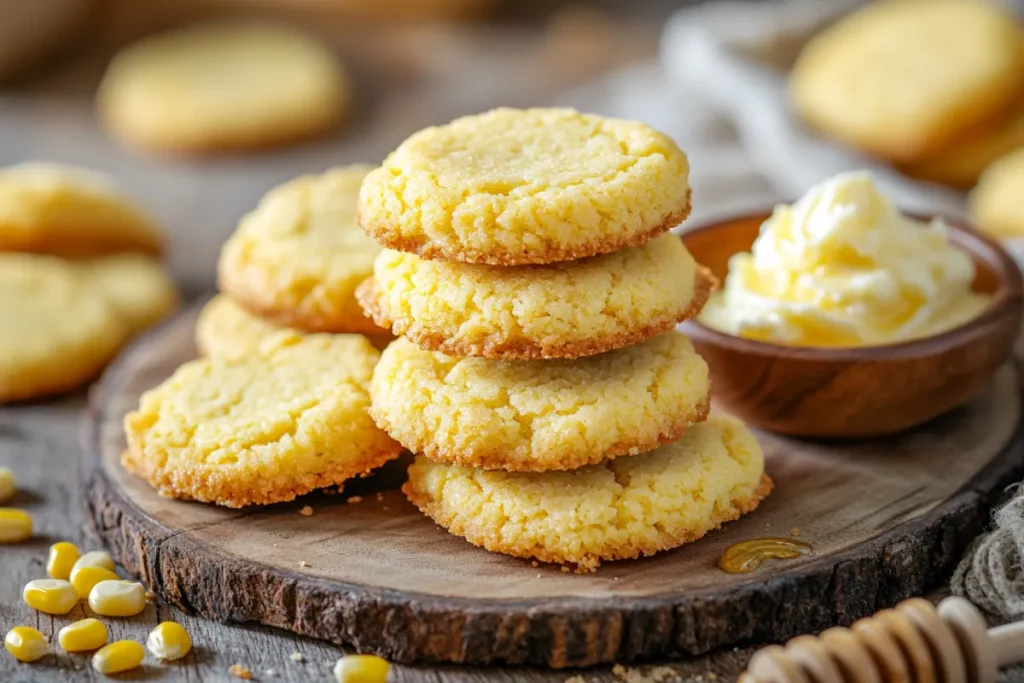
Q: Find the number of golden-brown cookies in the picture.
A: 14